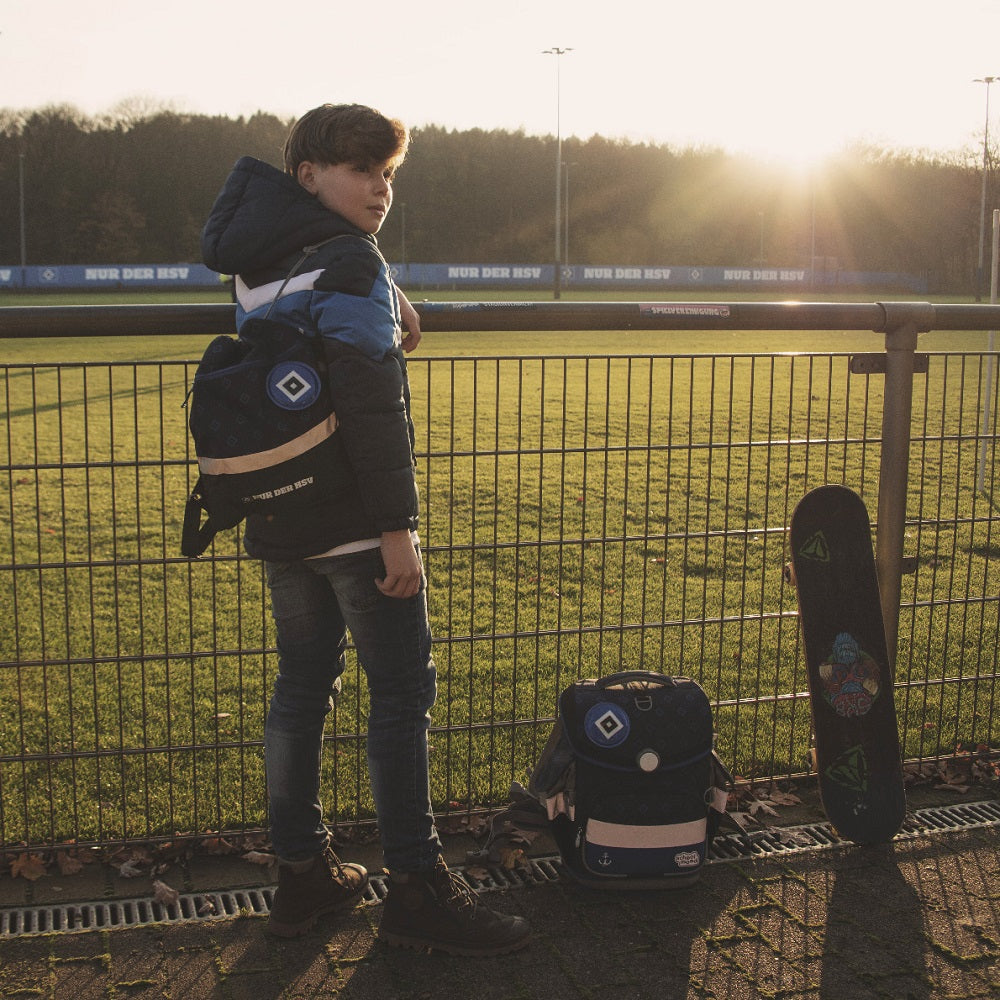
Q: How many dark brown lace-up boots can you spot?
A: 2